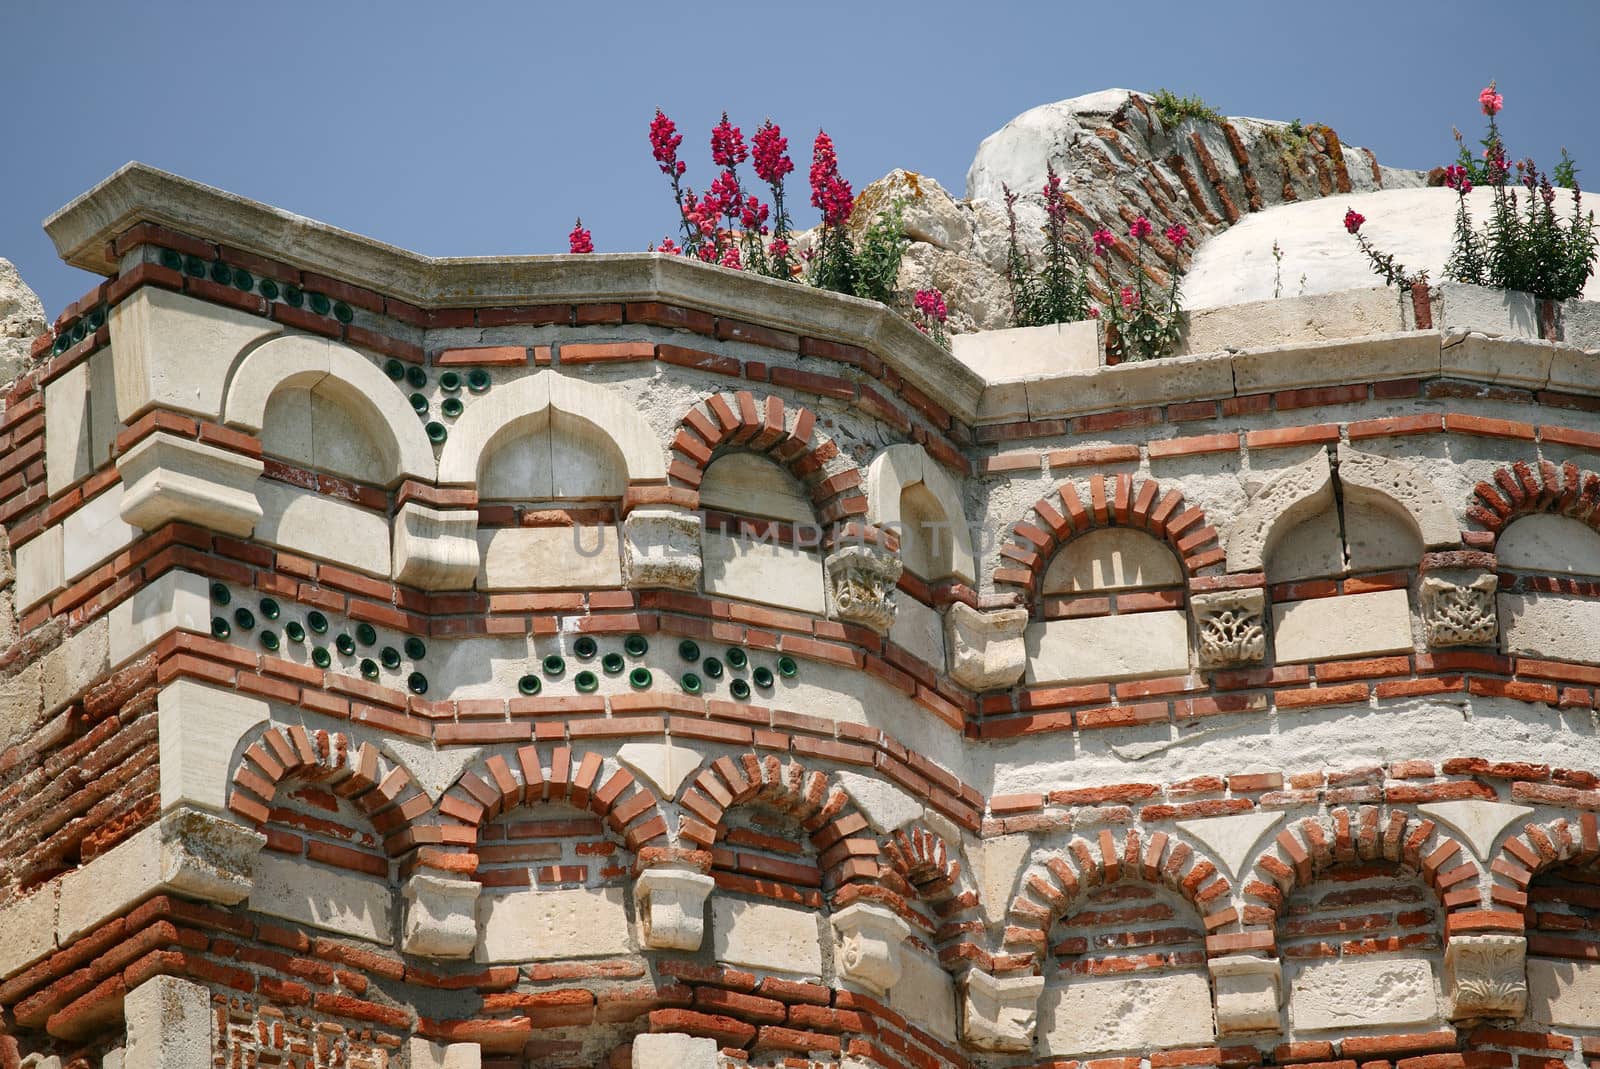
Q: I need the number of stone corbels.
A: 14